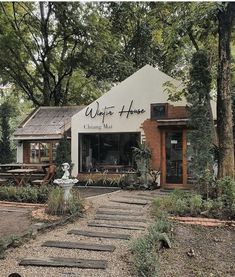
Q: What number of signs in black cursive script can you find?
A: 1